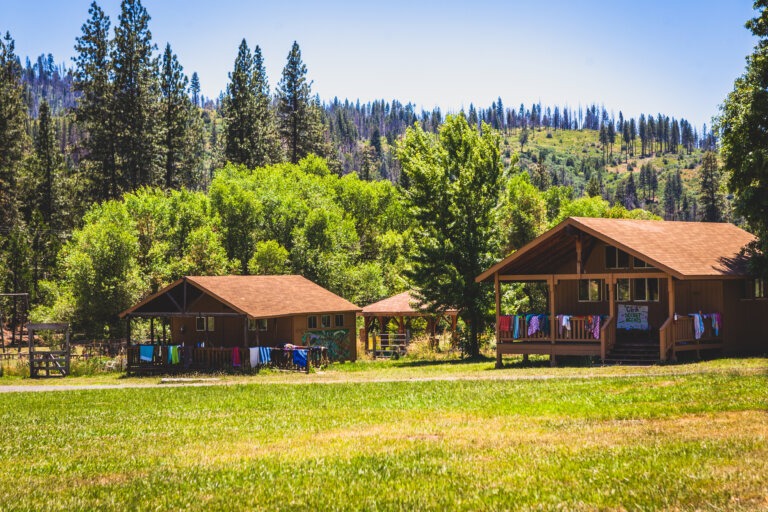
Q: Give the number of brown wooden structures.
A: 3